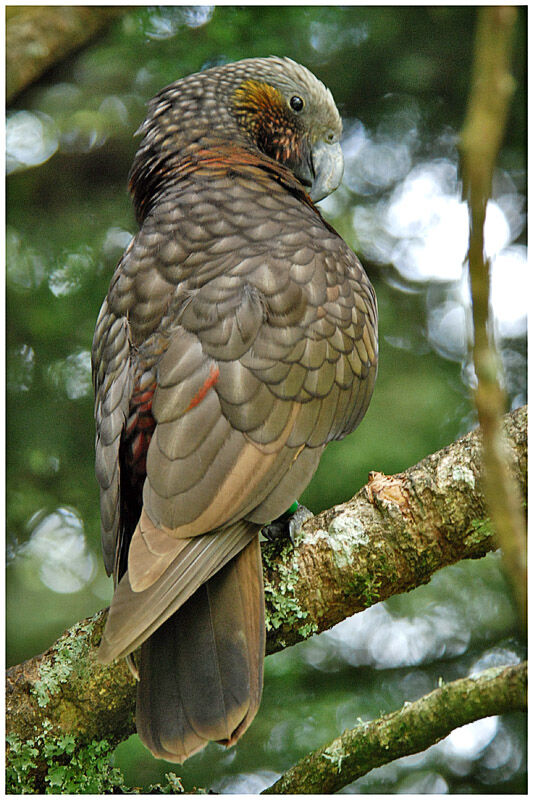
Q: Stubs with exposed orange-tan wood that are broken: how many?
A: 1